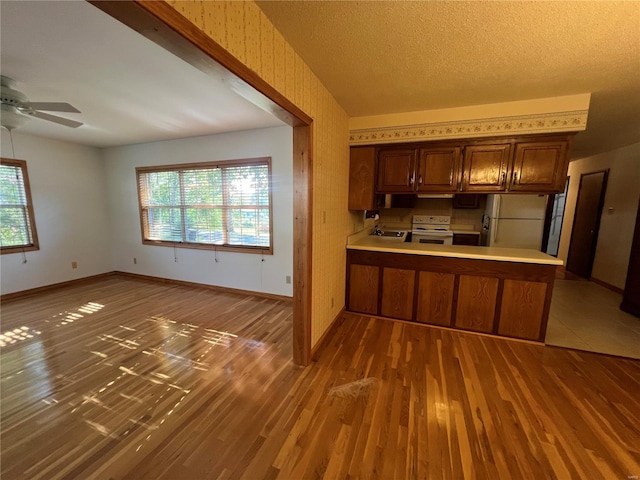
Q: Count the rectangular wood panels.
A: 5